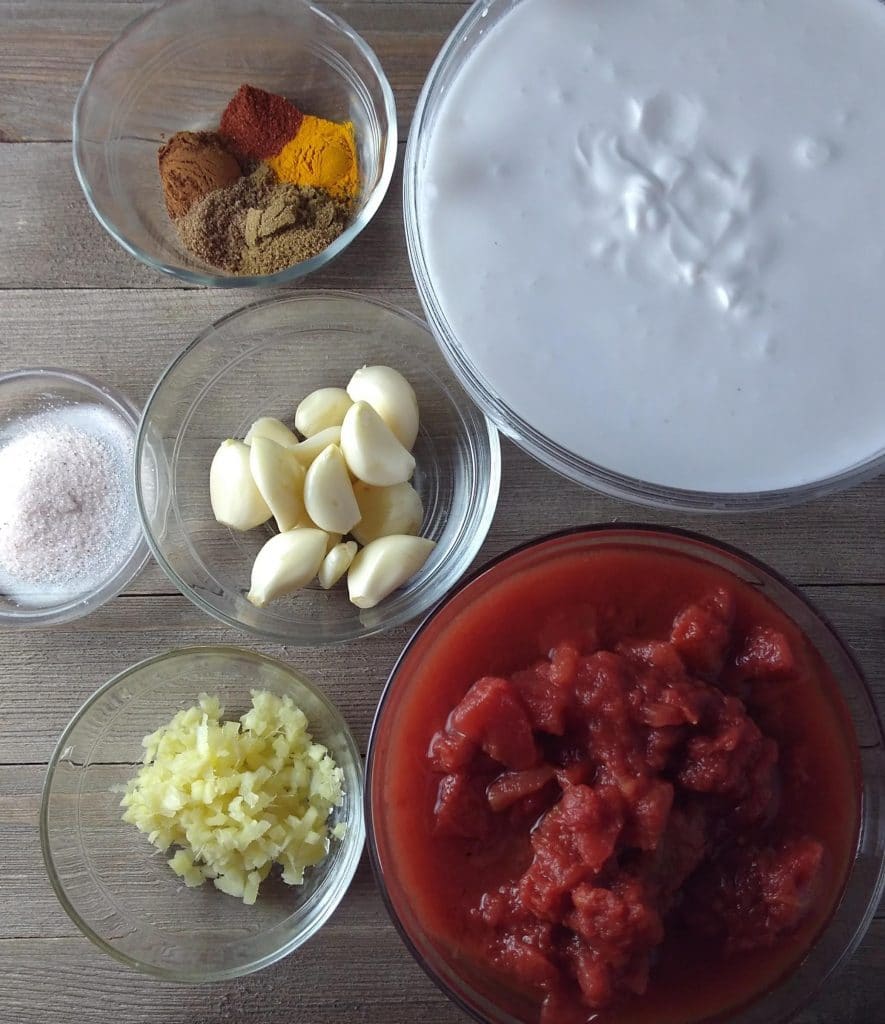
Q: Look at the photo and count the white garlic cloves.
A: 12